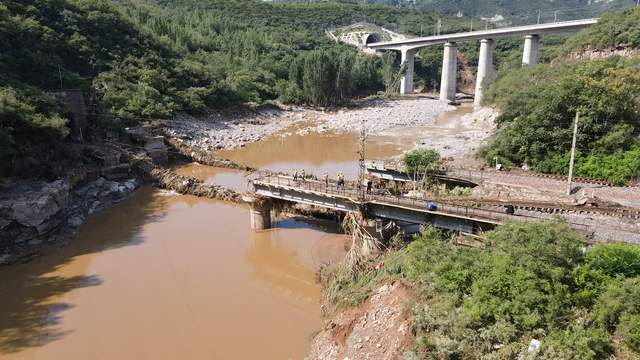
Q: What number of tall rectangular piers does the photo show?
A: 4